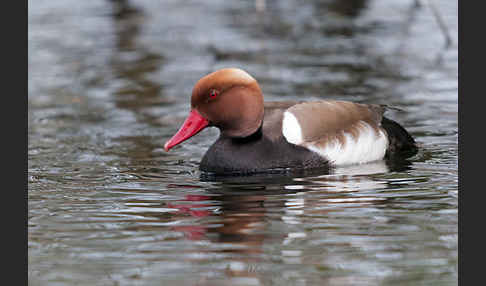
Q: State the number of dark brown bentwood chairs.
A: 0